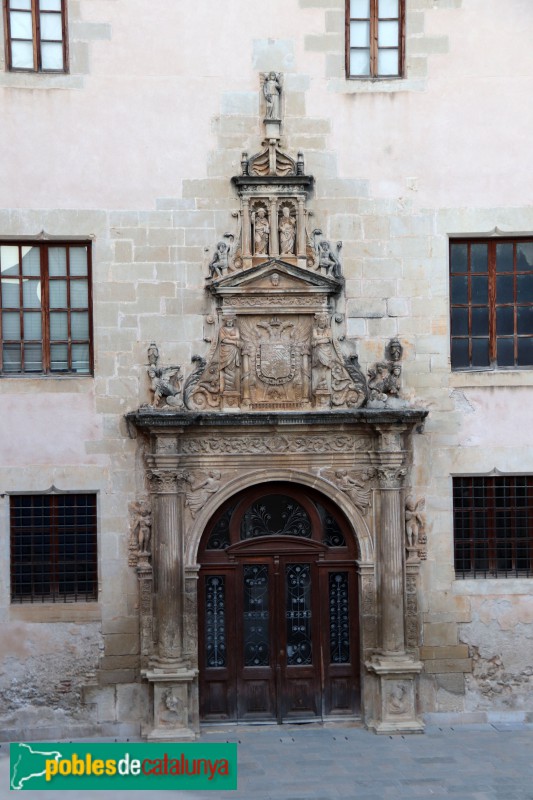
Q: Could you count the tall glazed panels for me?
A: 4